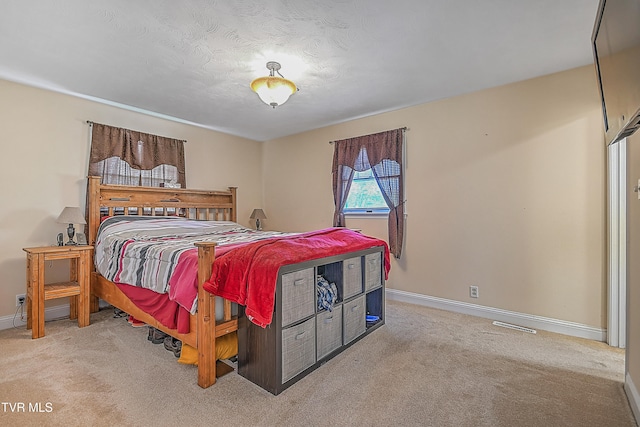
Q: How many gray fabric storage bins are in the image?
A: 6